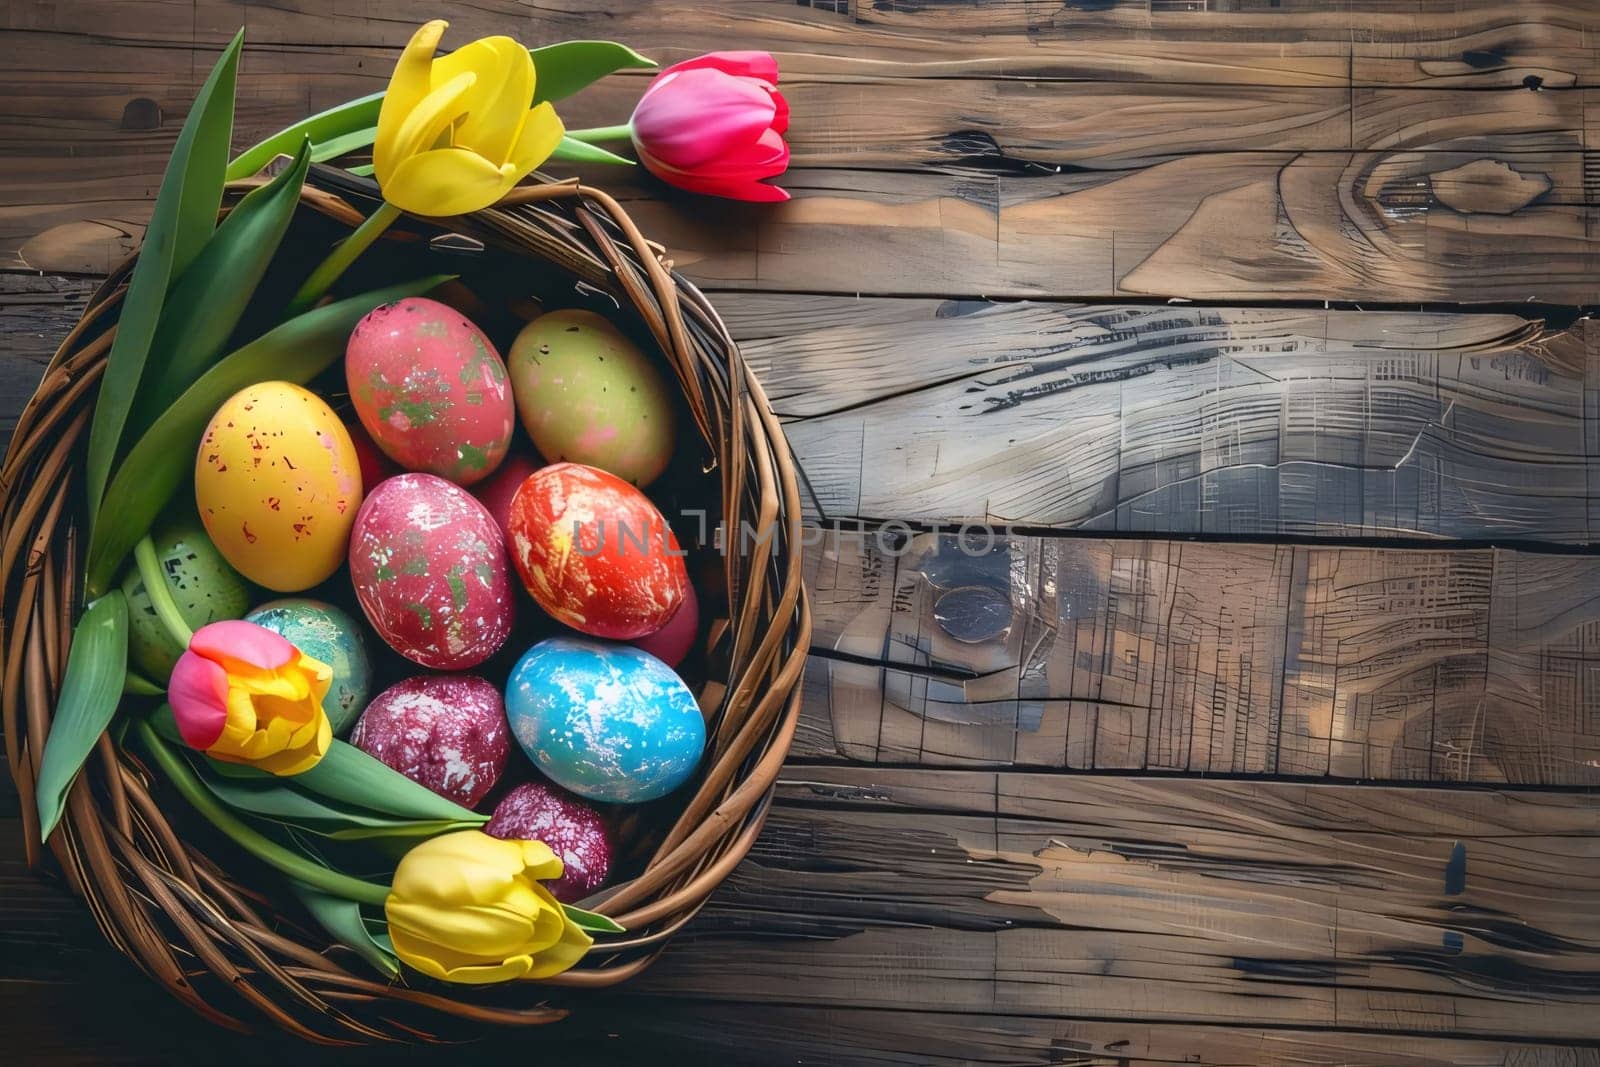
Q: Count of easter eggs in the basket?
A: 13